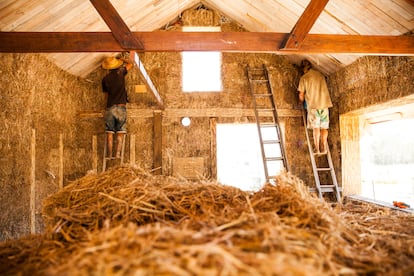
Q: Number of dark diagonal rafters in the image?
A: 2